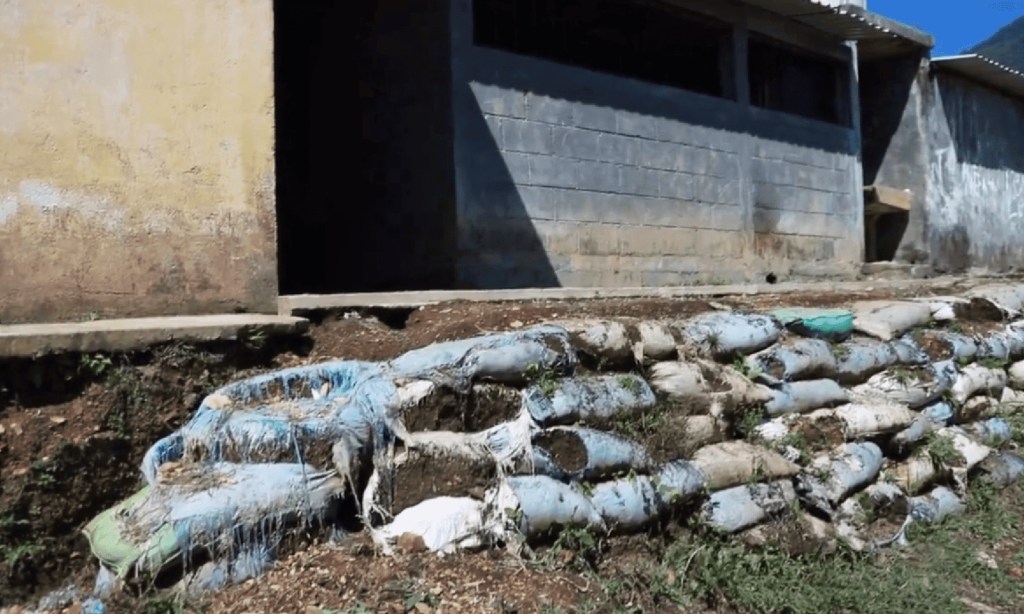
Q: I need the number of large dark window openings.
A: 2